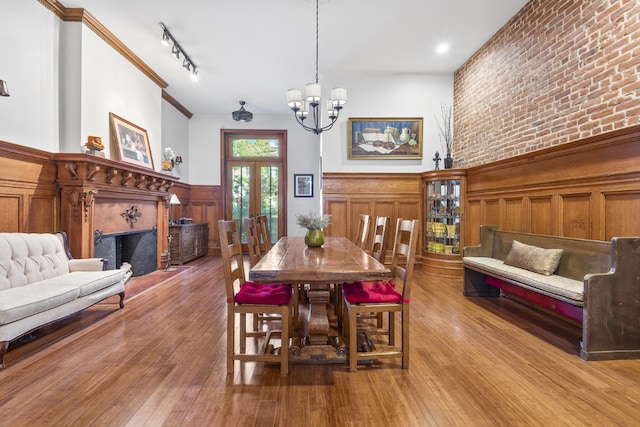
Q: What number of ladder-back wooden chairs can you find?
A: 6